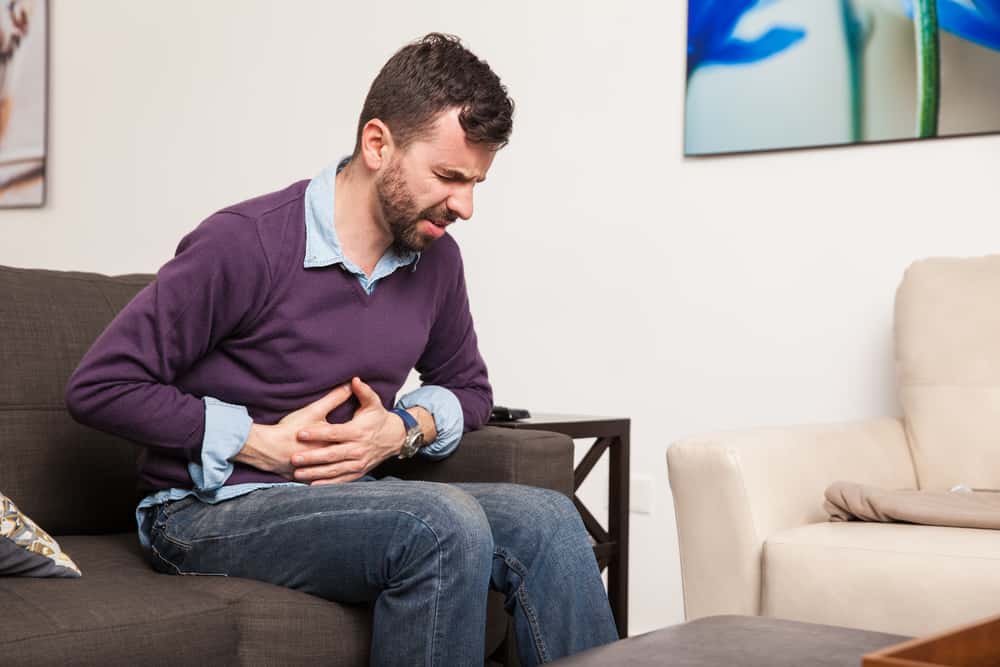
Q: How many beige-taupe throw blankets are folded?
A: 1